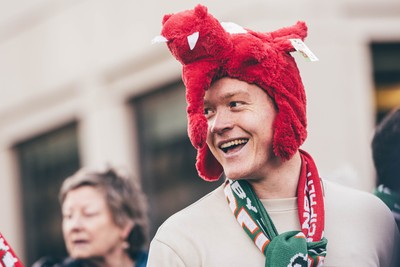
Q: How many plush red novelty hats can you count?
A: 1